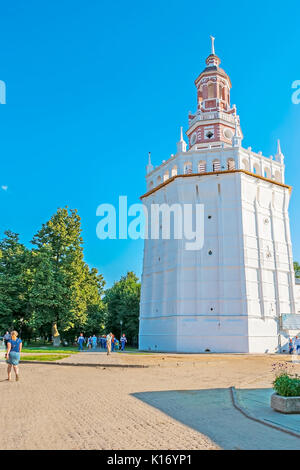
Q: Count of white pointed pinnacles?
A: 4